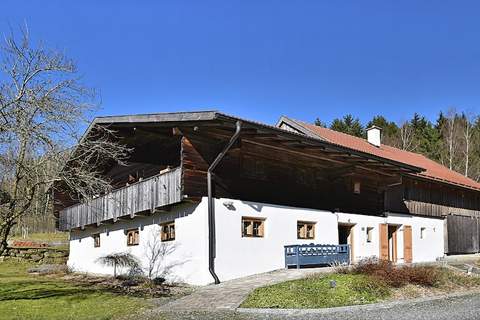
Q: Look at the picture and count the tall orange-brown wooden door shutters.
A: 2